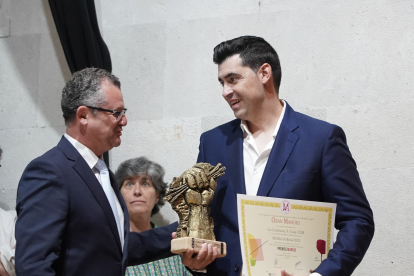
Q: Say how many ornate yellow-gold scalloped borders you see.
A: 1